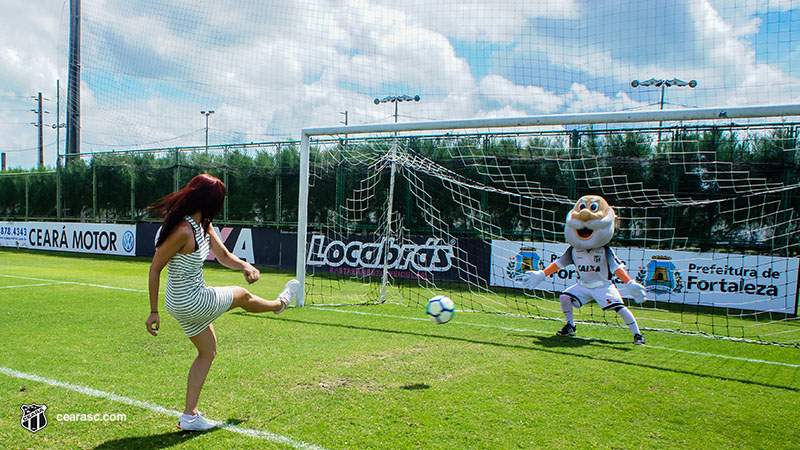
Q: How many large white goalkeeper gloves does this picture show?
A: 2